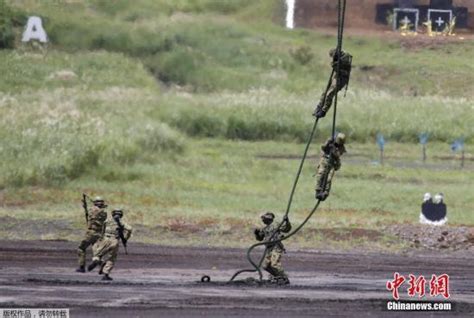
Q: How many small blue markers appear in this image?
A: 3